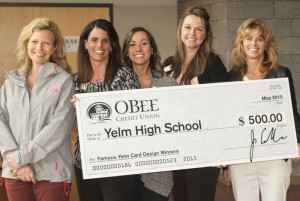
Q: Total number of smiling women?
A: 5